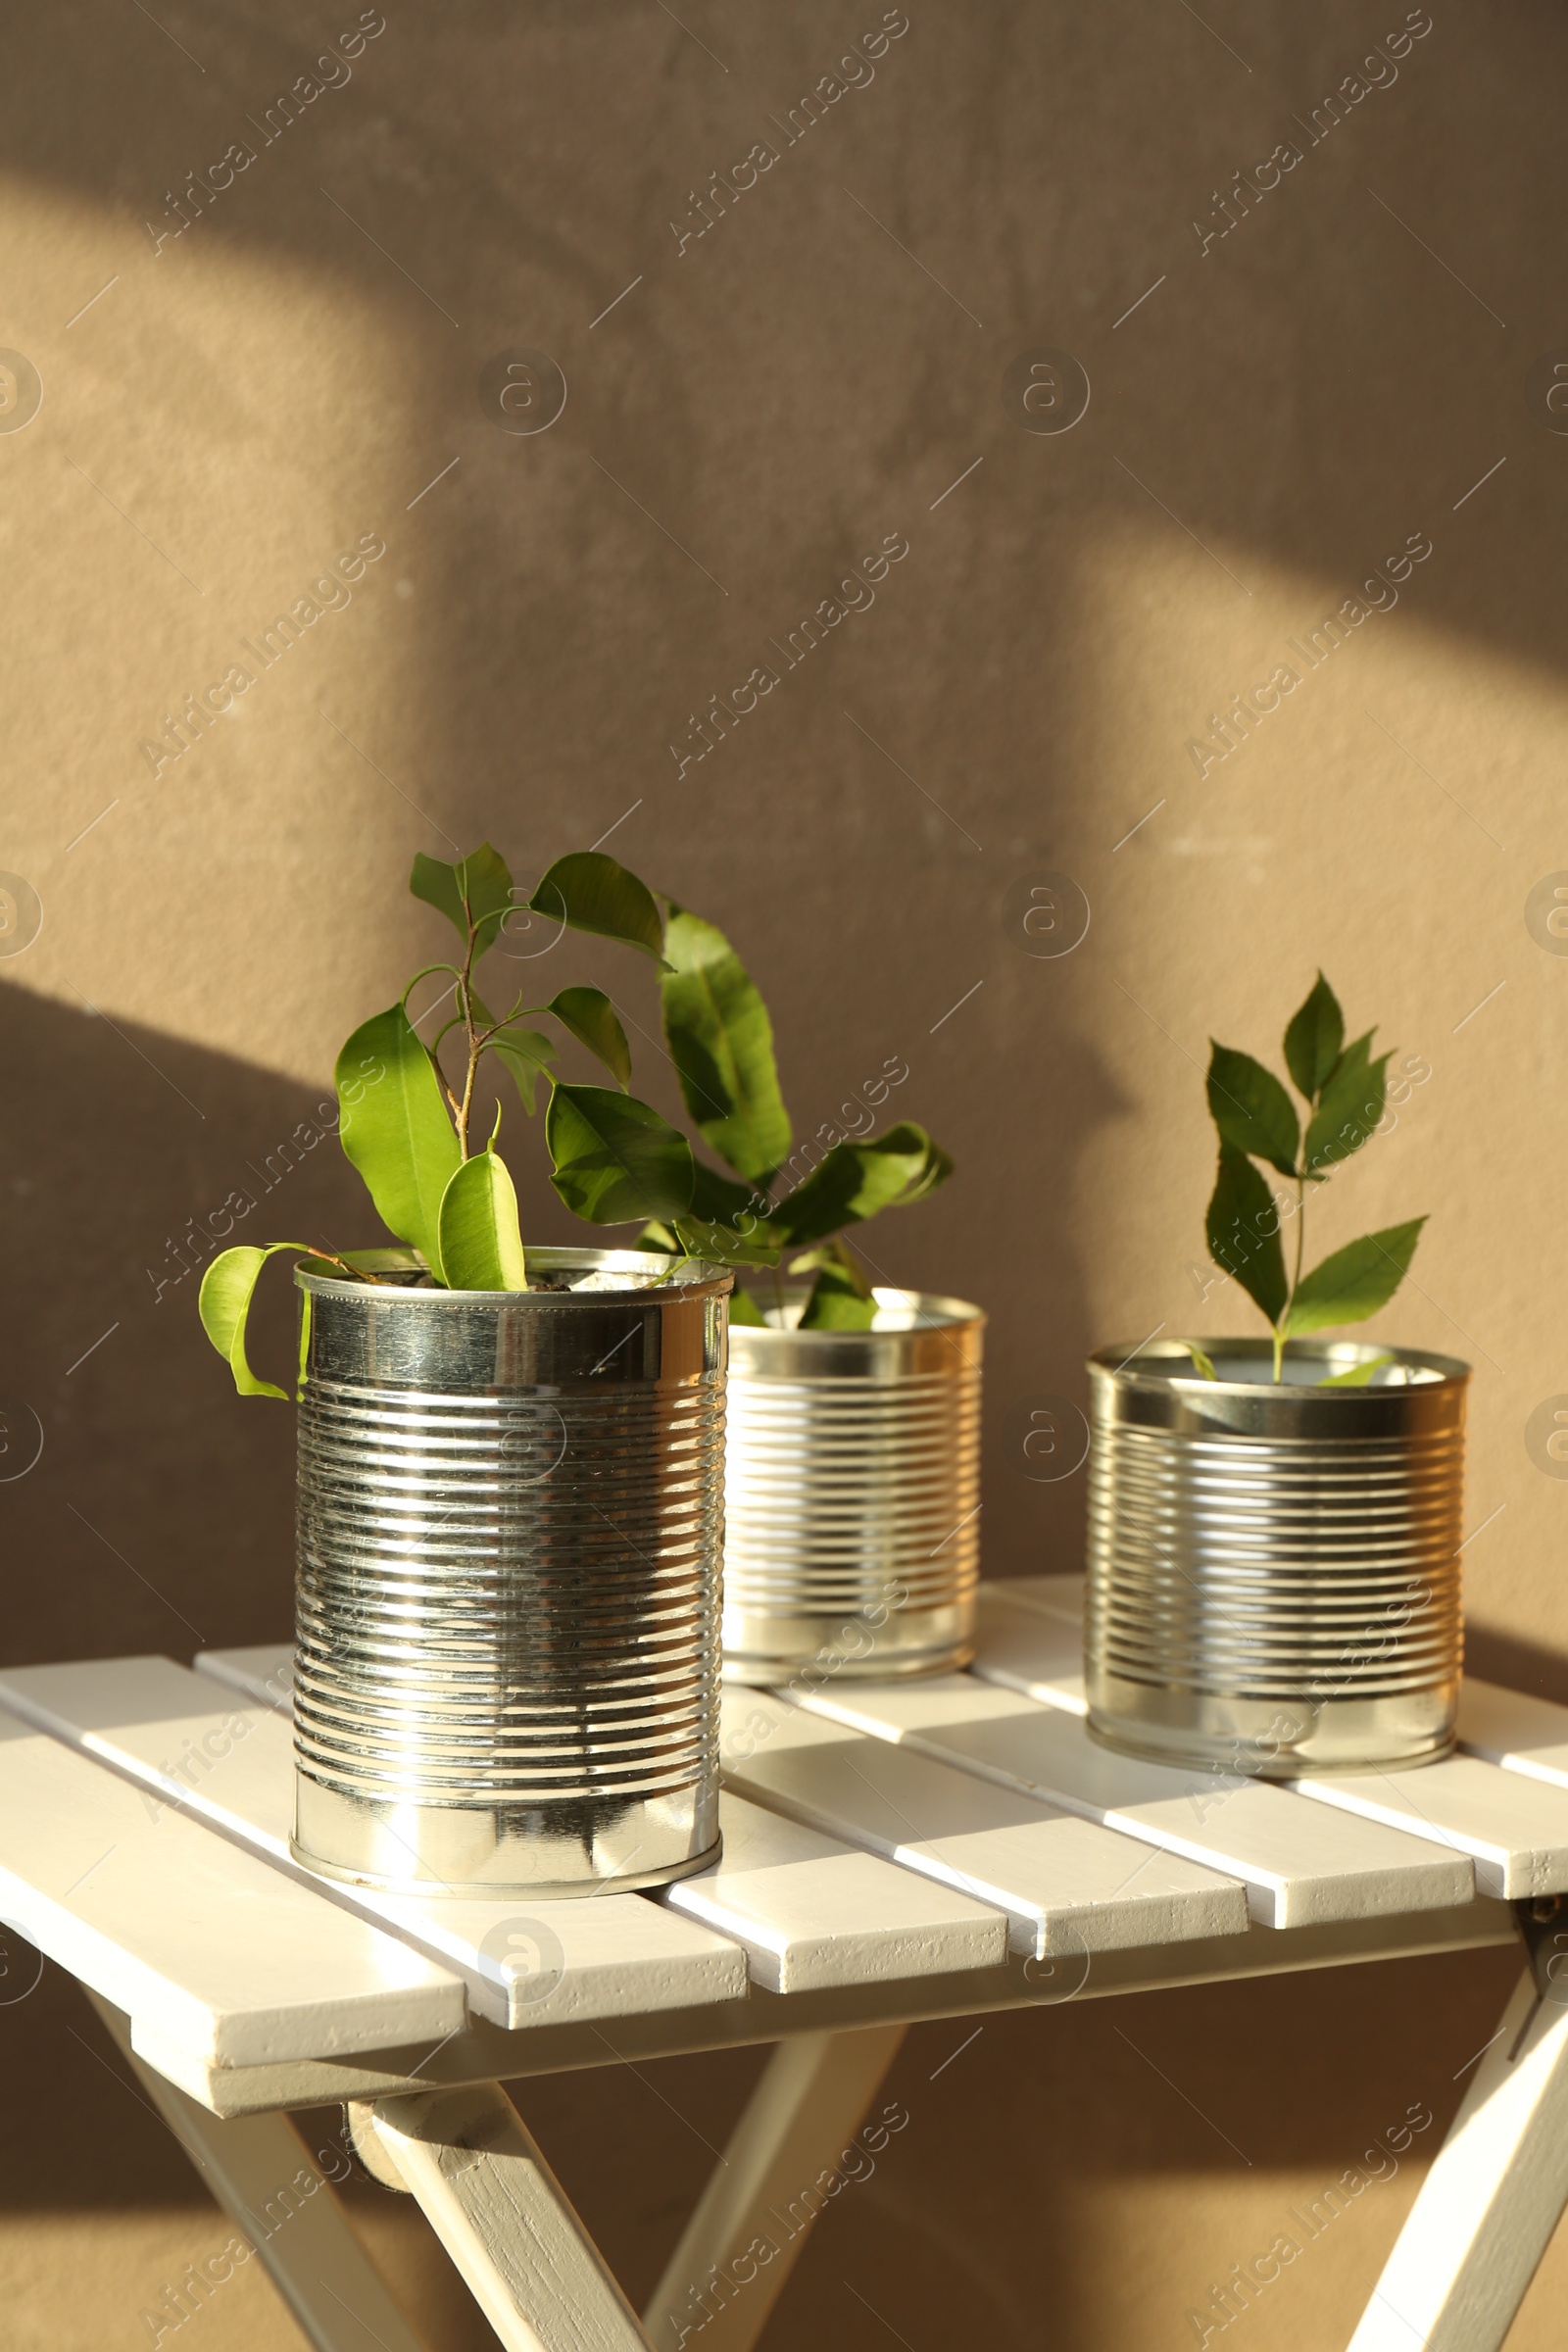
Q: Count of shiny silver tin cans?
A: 3